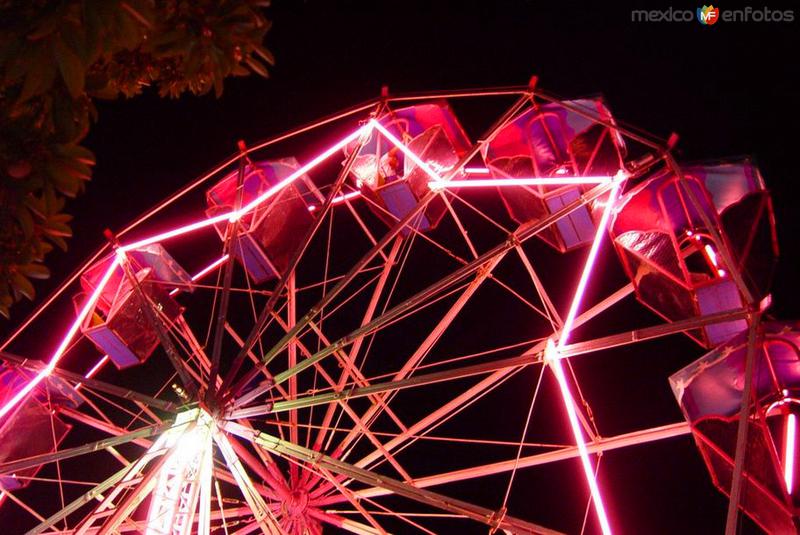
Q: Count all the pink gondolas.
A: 7